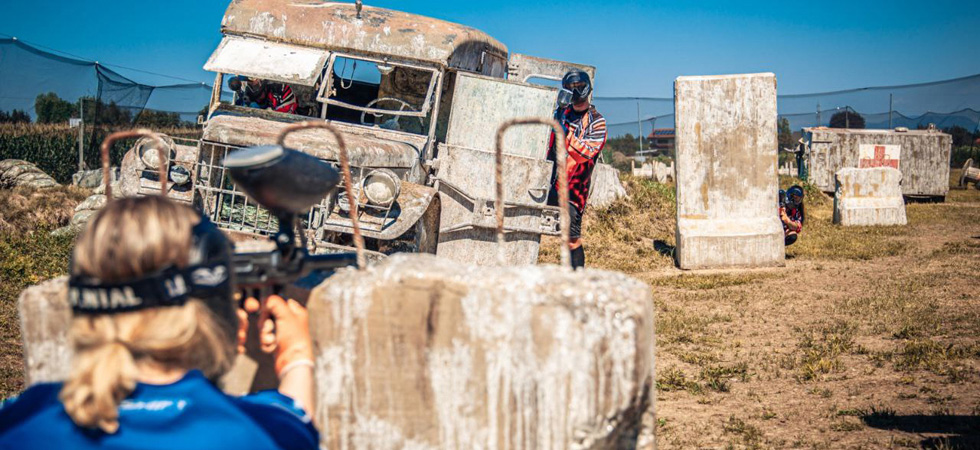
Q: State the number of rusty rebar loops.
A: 3